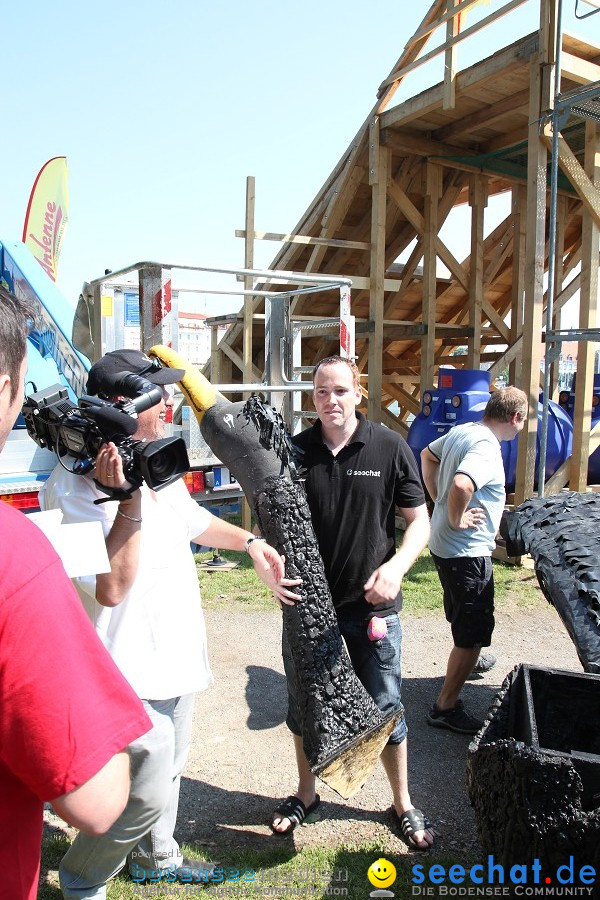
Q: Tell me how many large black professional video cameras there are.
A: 1